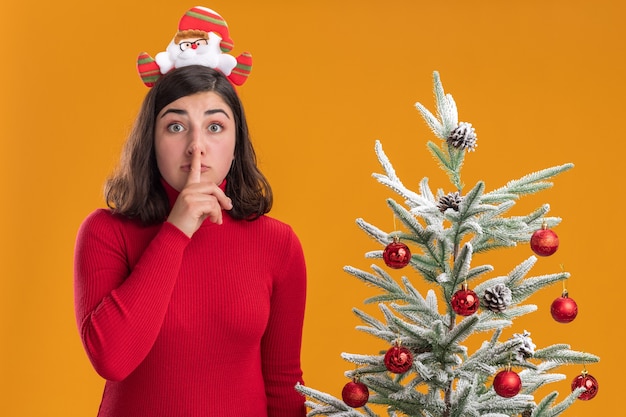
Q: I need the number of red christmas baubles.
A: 8